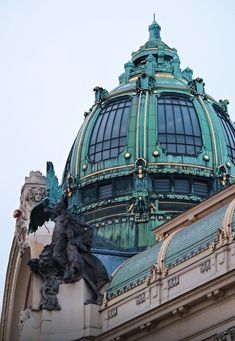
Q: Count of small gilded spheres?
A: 5